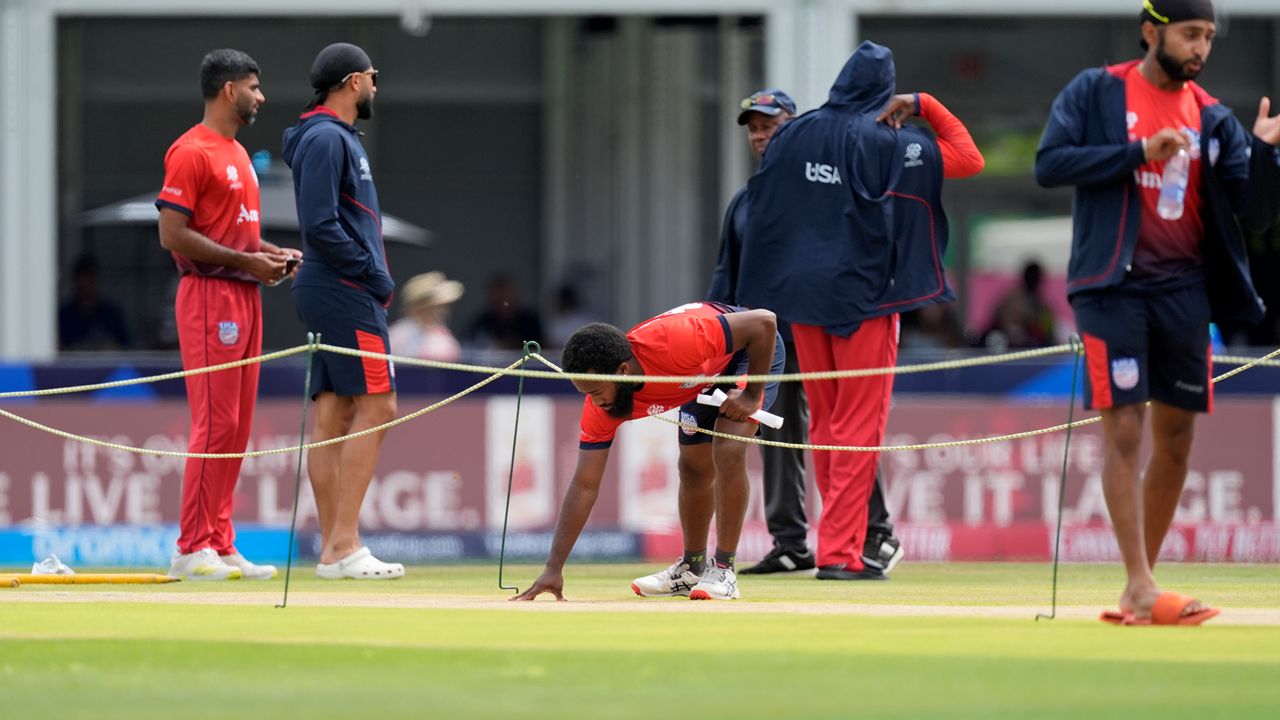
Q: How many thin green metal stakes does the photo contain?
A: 3